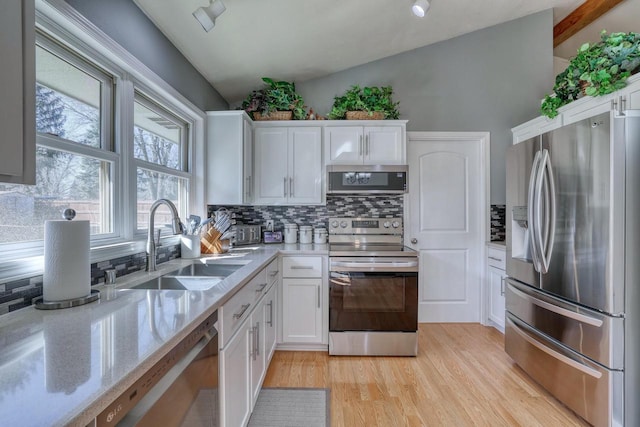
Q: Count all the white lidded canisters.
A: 3